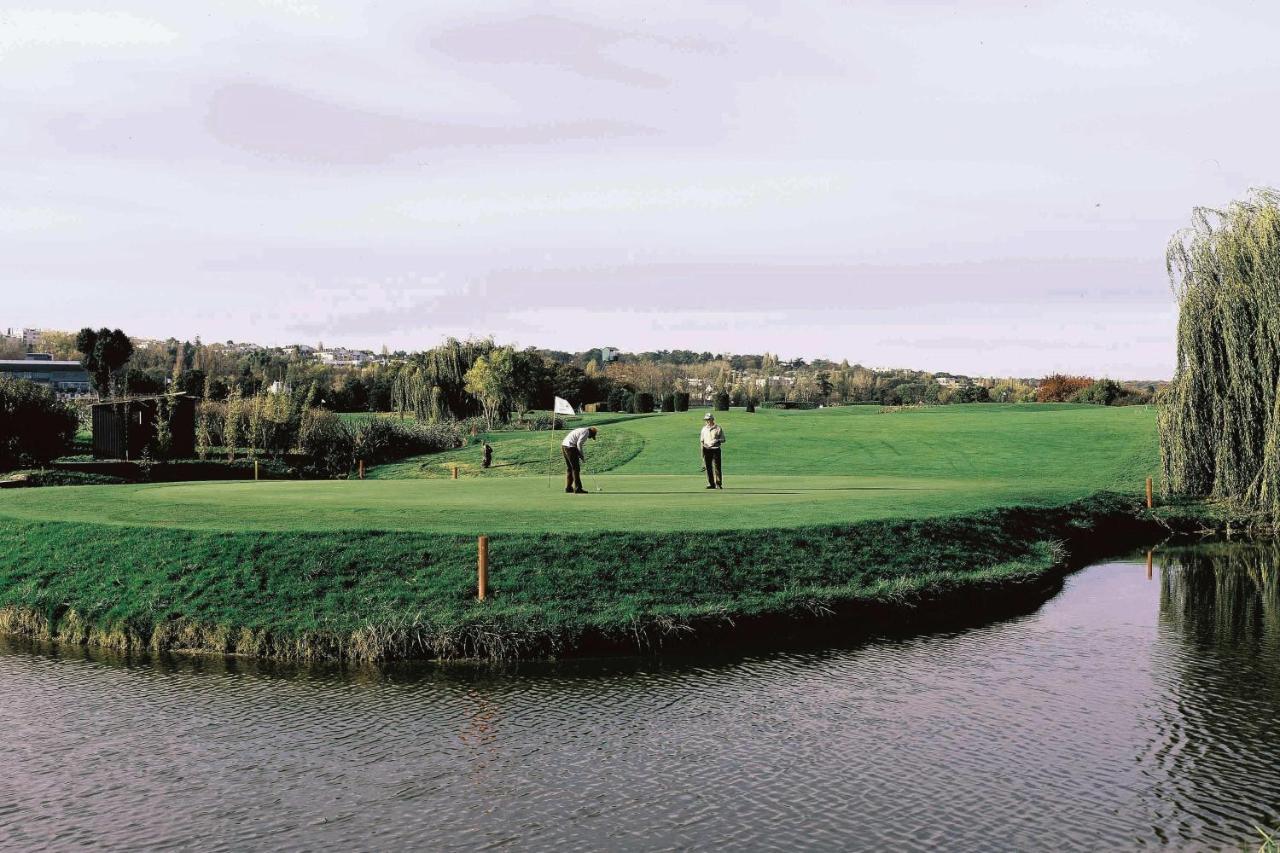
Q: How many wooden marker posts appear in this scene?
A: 5